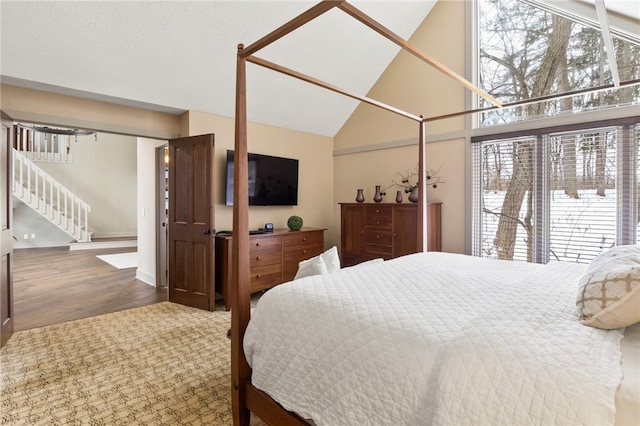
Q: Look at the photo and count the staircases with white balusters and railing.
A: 1